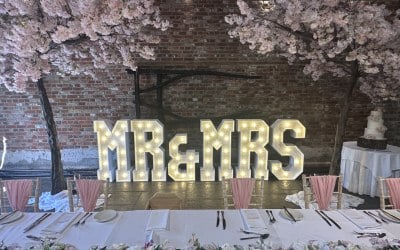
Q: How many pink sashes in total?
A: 5